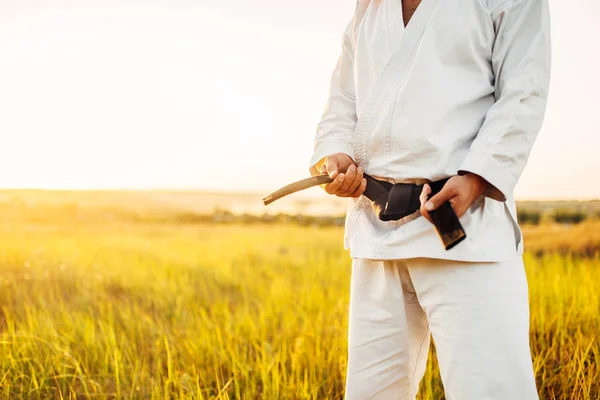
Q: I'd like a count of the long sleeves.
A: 2